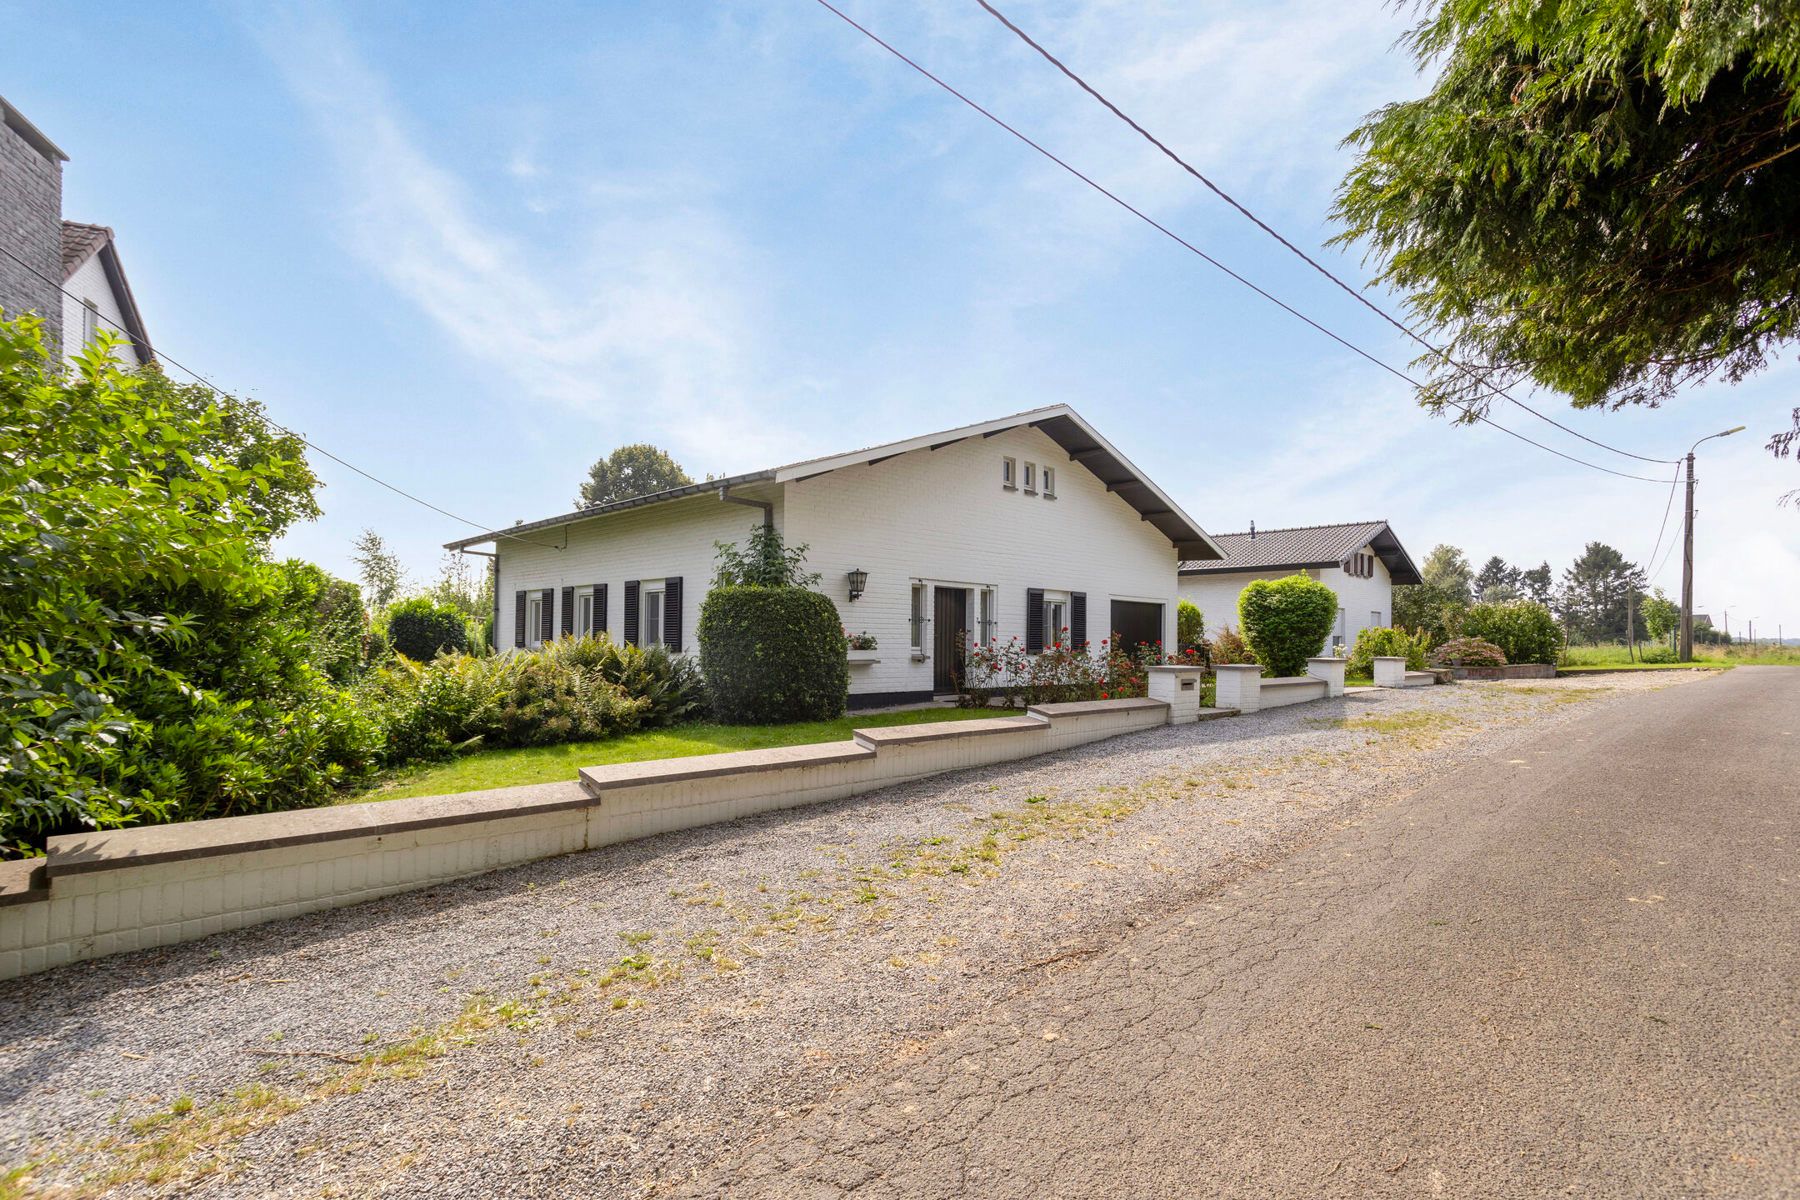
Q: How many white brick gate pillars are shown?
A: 4